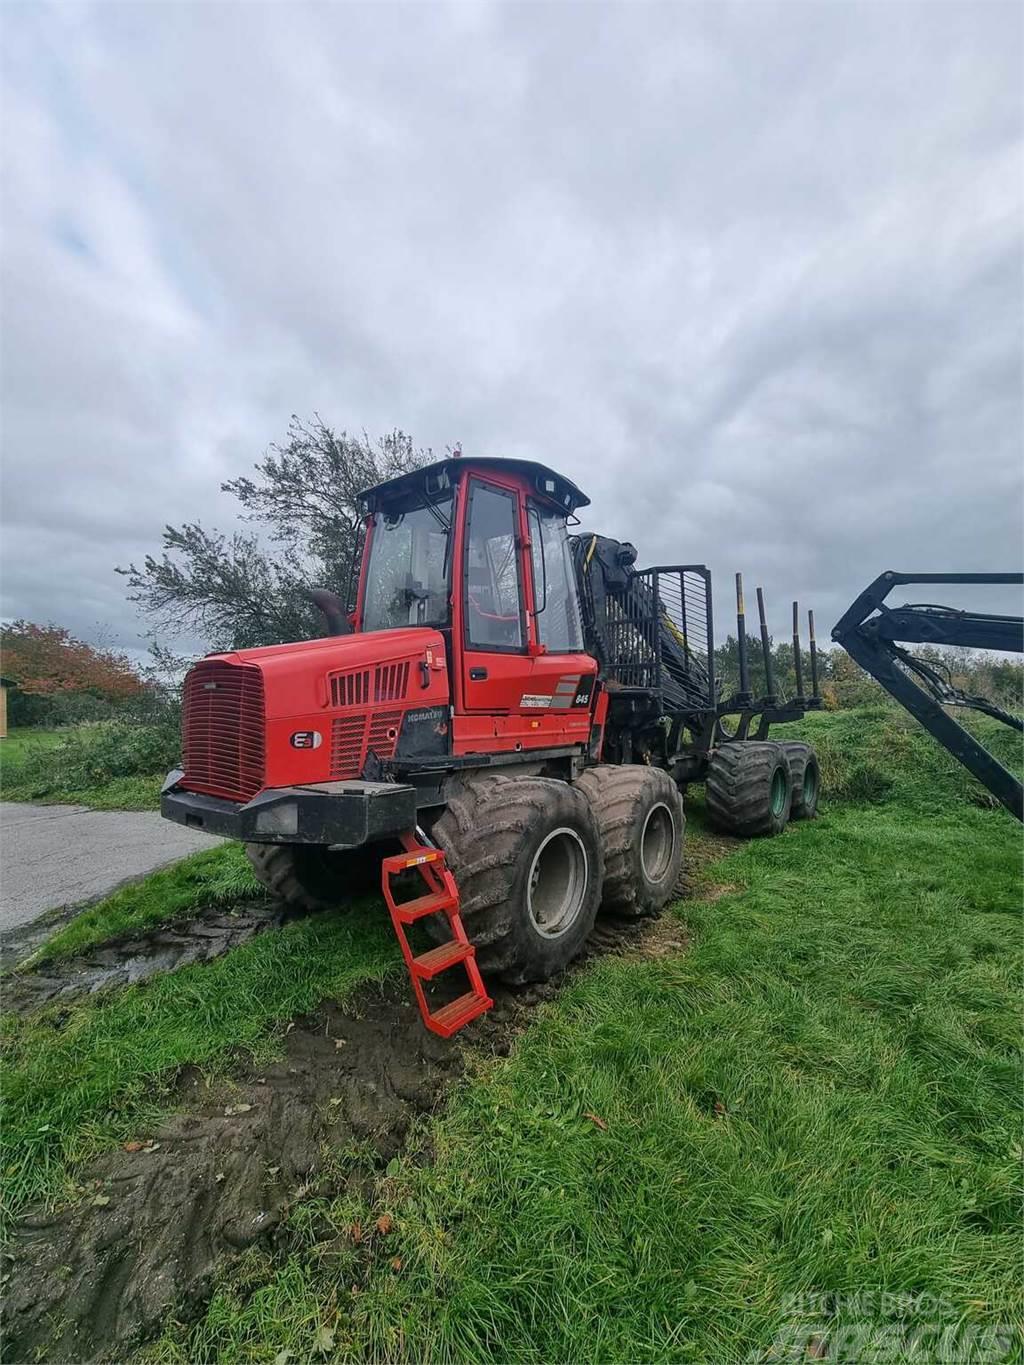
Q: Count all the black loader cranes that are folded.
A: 1